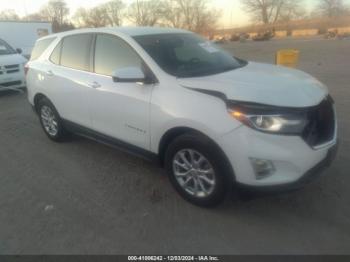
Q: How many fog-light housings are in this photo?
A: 1